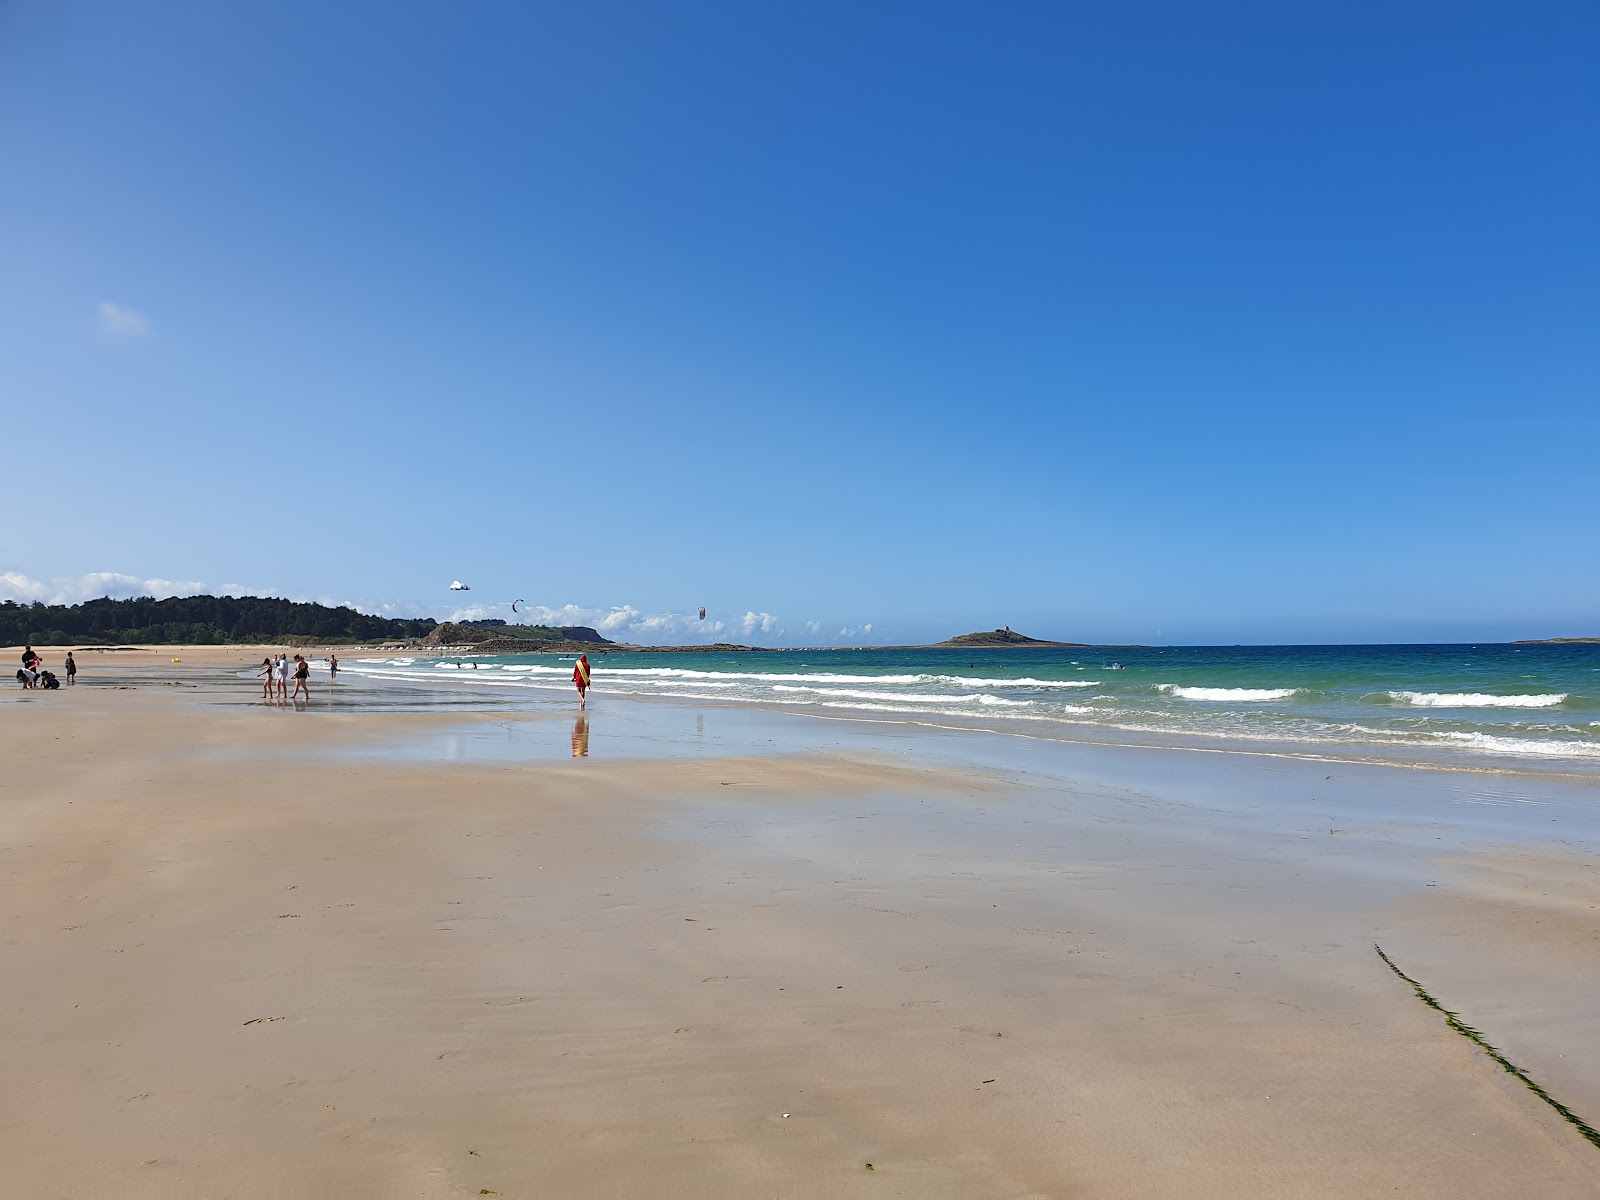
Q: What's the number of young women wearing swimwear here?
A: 2